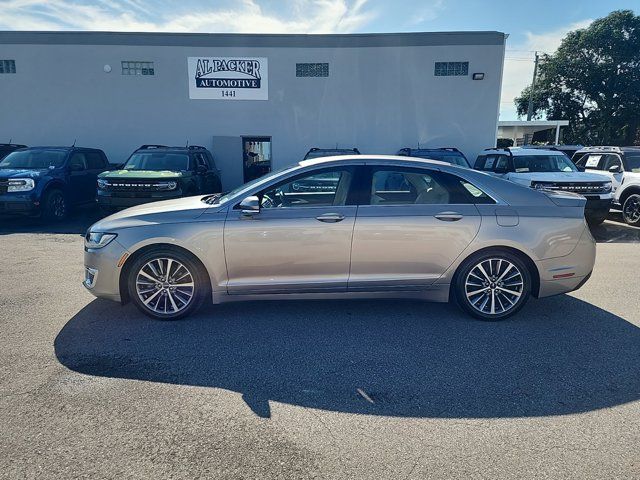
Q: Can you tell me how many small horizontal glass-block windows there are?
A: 4